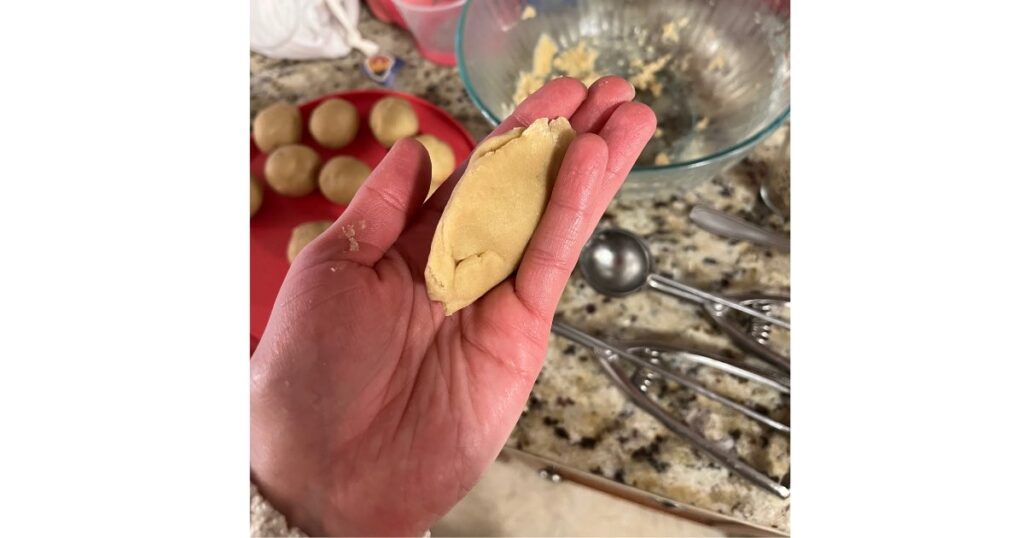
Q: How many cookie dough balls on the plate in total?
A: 8